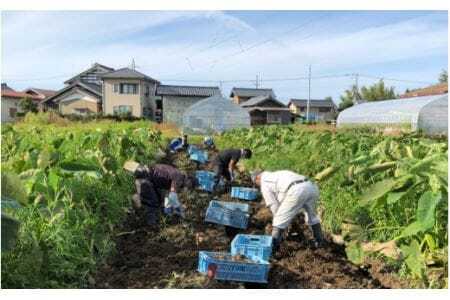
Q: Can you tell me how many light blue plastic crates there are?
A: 6